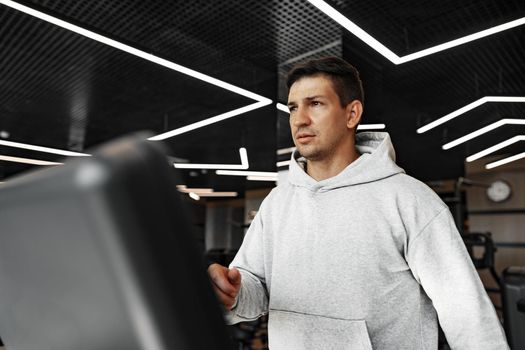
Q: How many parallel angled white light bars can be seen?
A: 4